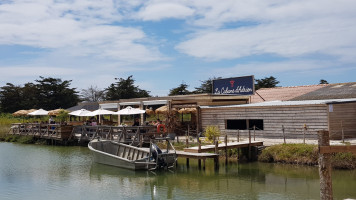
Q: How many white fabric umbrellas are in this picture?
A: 4